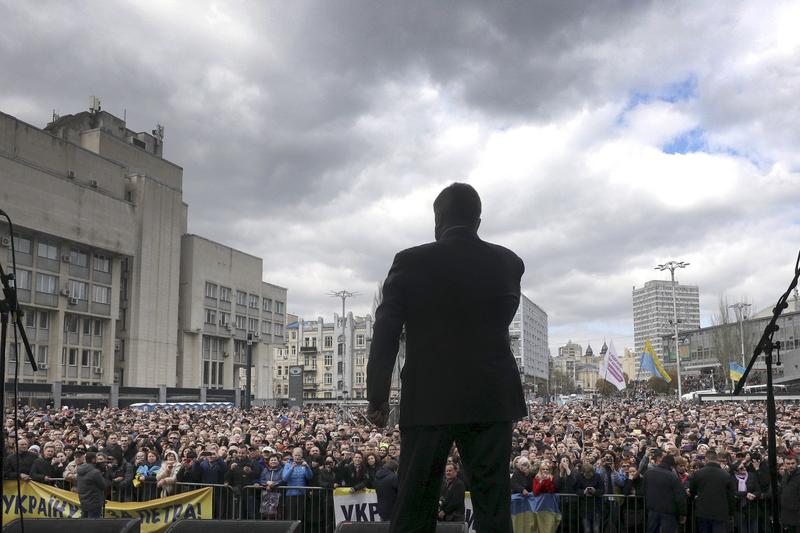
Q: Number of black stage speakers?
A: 3